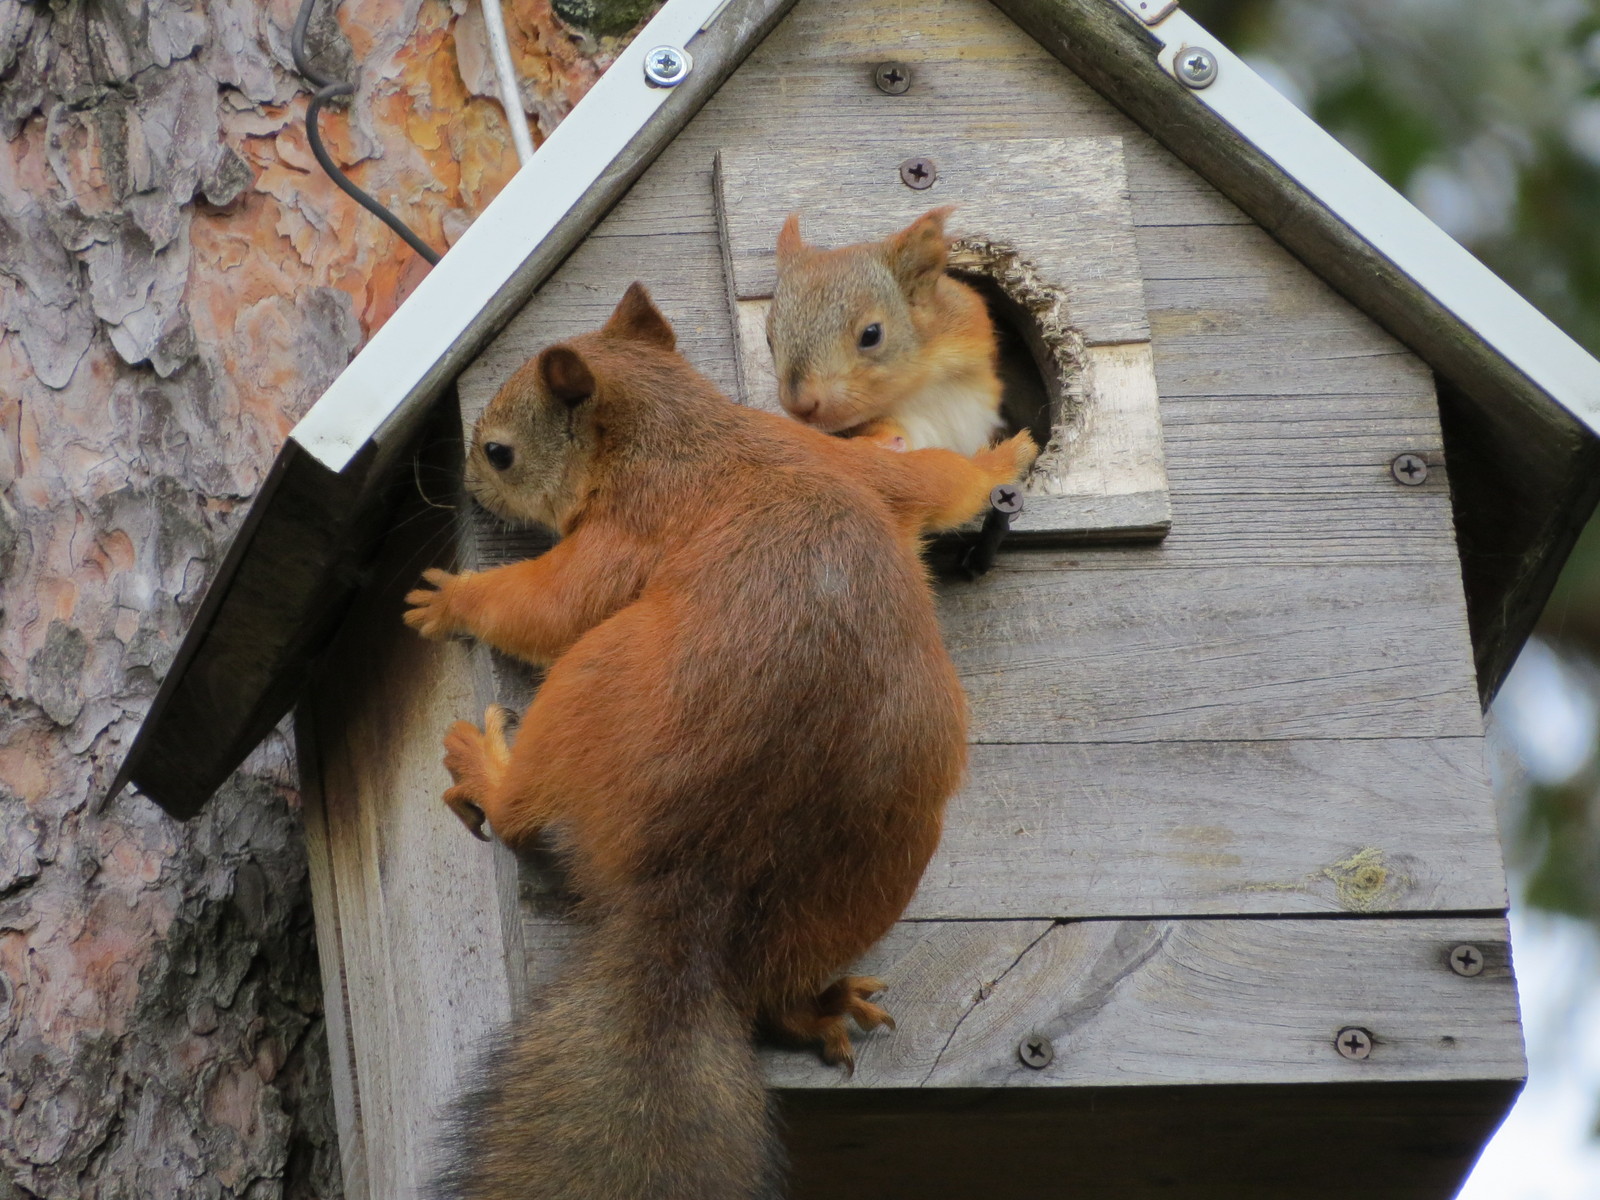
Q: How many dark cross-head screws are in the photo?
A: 7